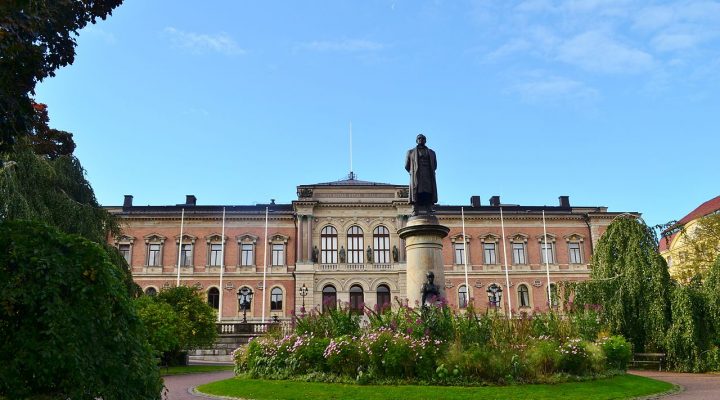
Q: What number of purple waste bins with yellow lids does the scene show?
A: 0